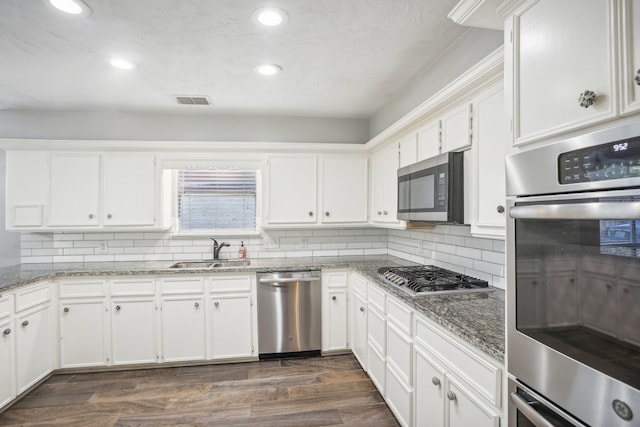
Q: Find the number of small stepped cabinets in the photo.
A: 3